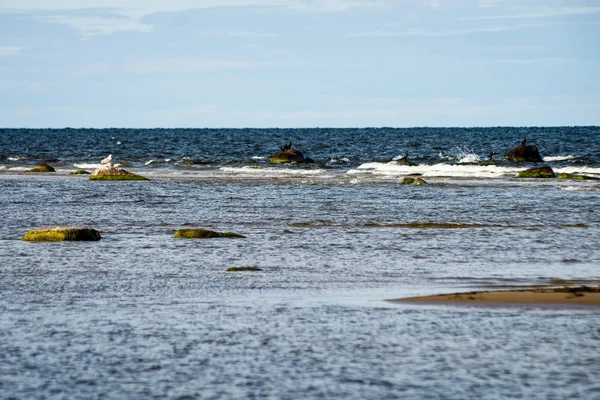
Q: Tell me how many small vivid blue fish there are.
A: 0